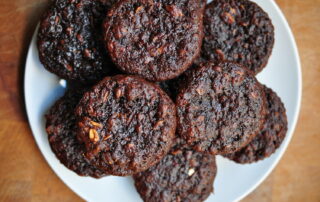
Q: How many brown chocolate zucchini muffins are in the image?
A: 8